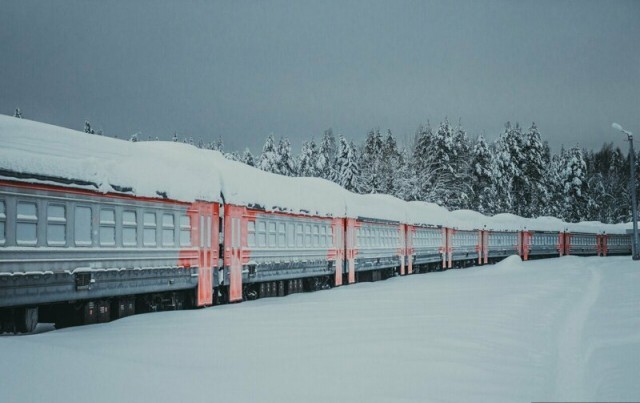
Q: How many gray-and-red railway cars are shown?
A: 9